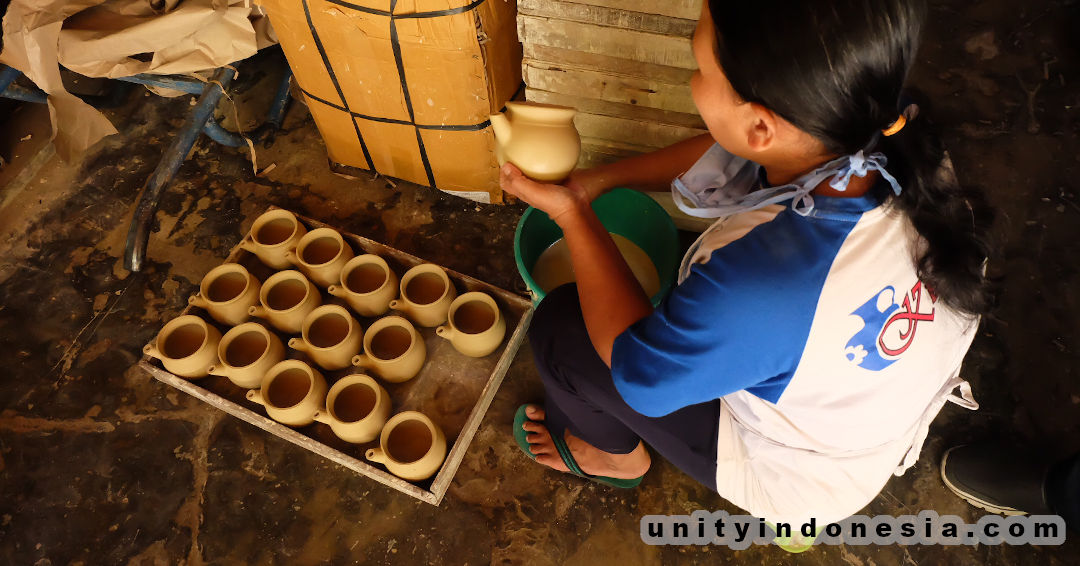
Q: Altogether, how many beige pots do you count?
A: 15